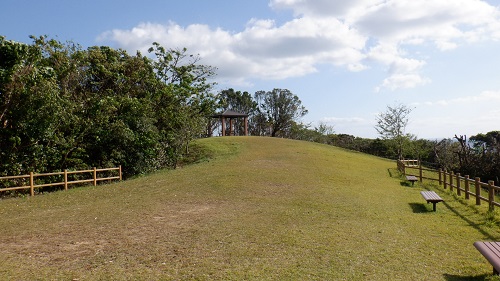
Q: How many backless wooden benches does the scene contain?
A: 3